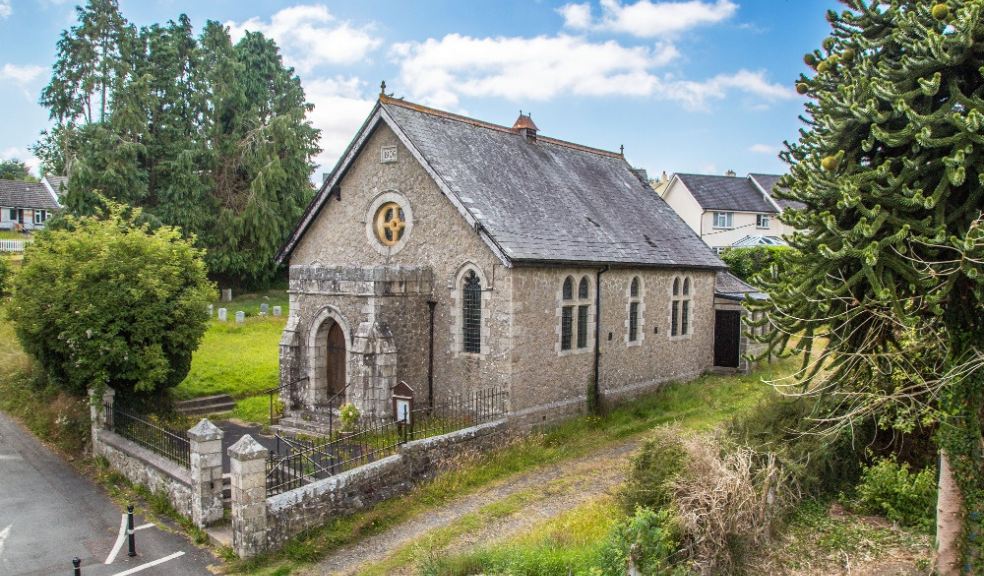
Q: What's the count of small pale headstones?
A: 6